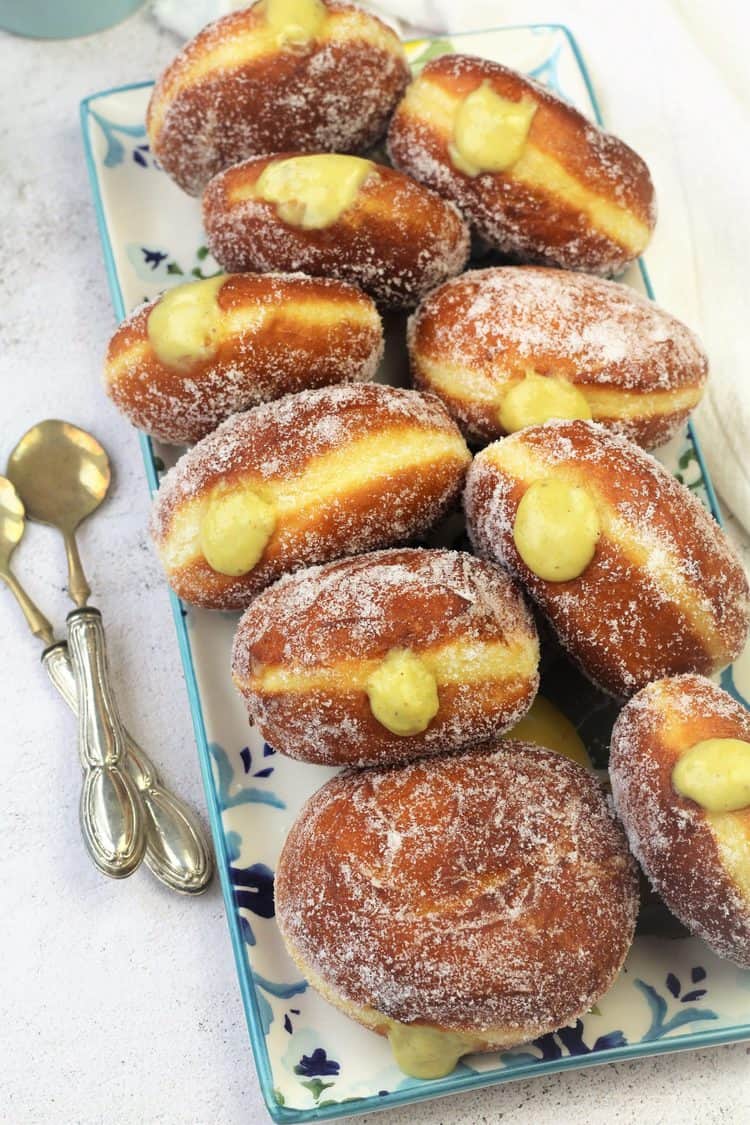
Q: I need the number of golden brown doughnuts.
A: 10